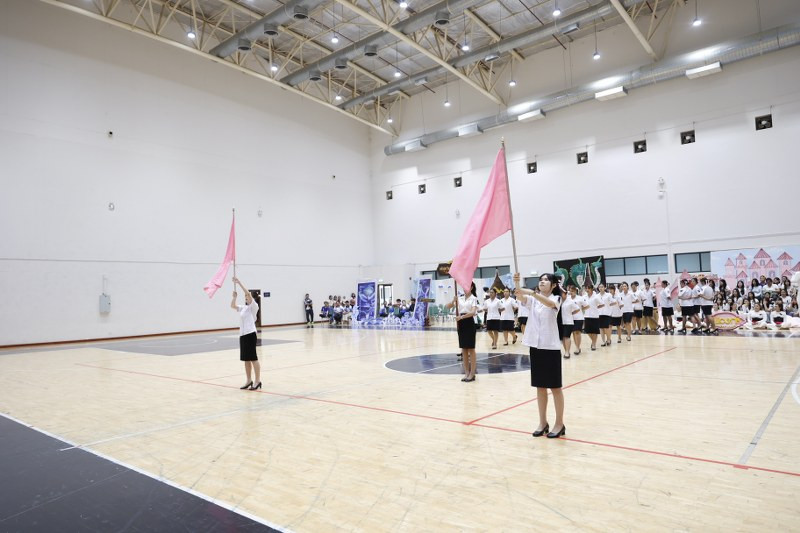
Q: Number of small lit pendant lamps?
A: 13